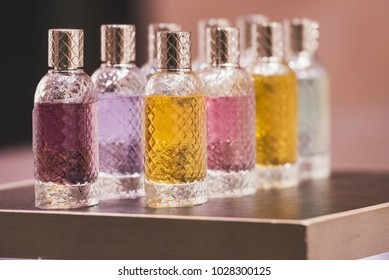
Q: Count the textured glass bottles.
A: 9